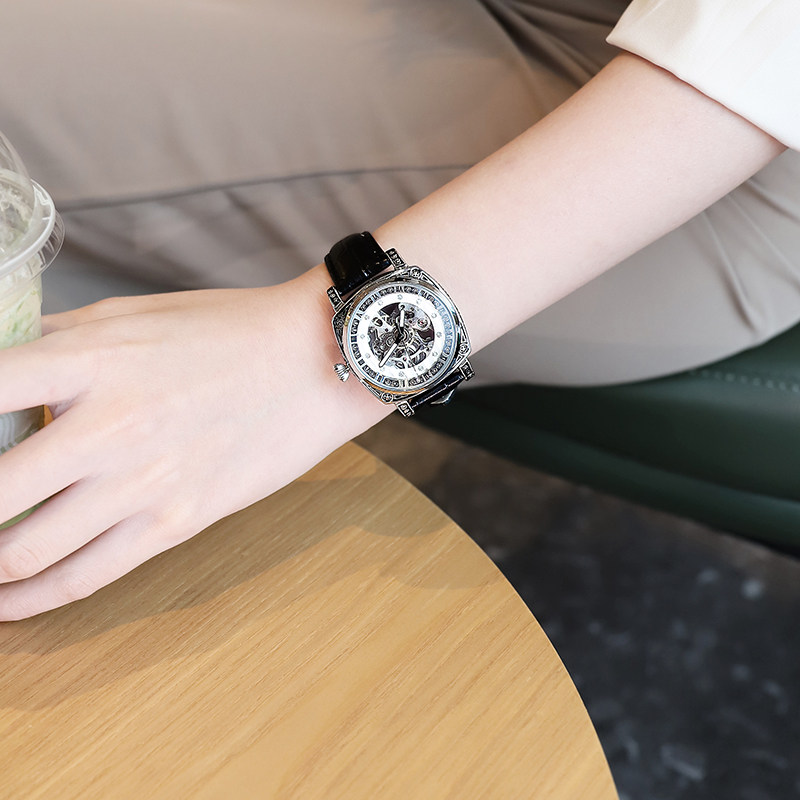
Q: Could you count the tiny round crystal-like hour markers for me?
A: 12